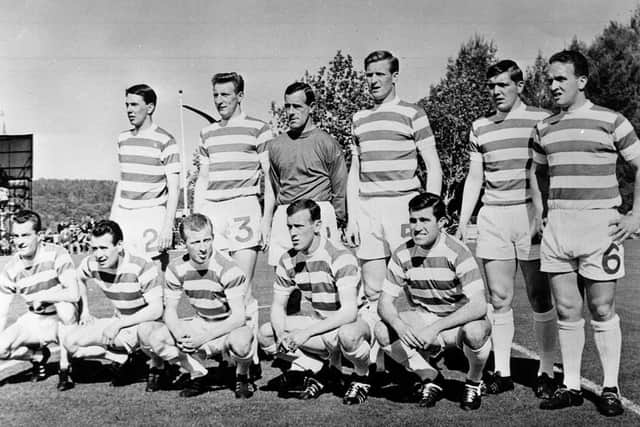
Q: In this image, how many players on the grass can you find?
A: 11